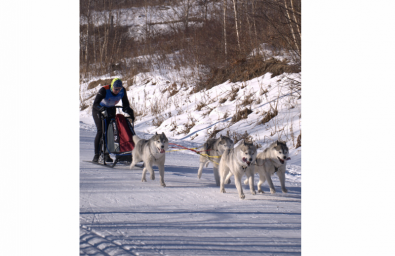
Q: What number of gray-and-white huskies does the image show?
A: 4